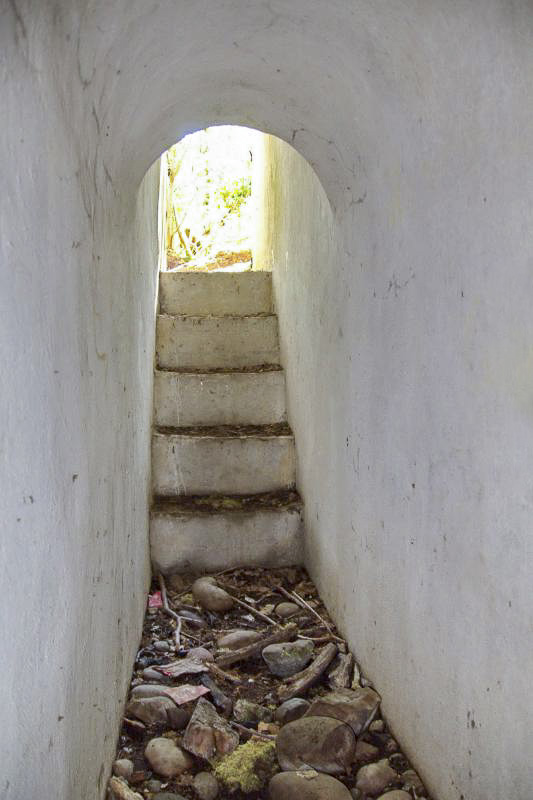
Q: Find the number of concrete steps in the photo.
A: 5